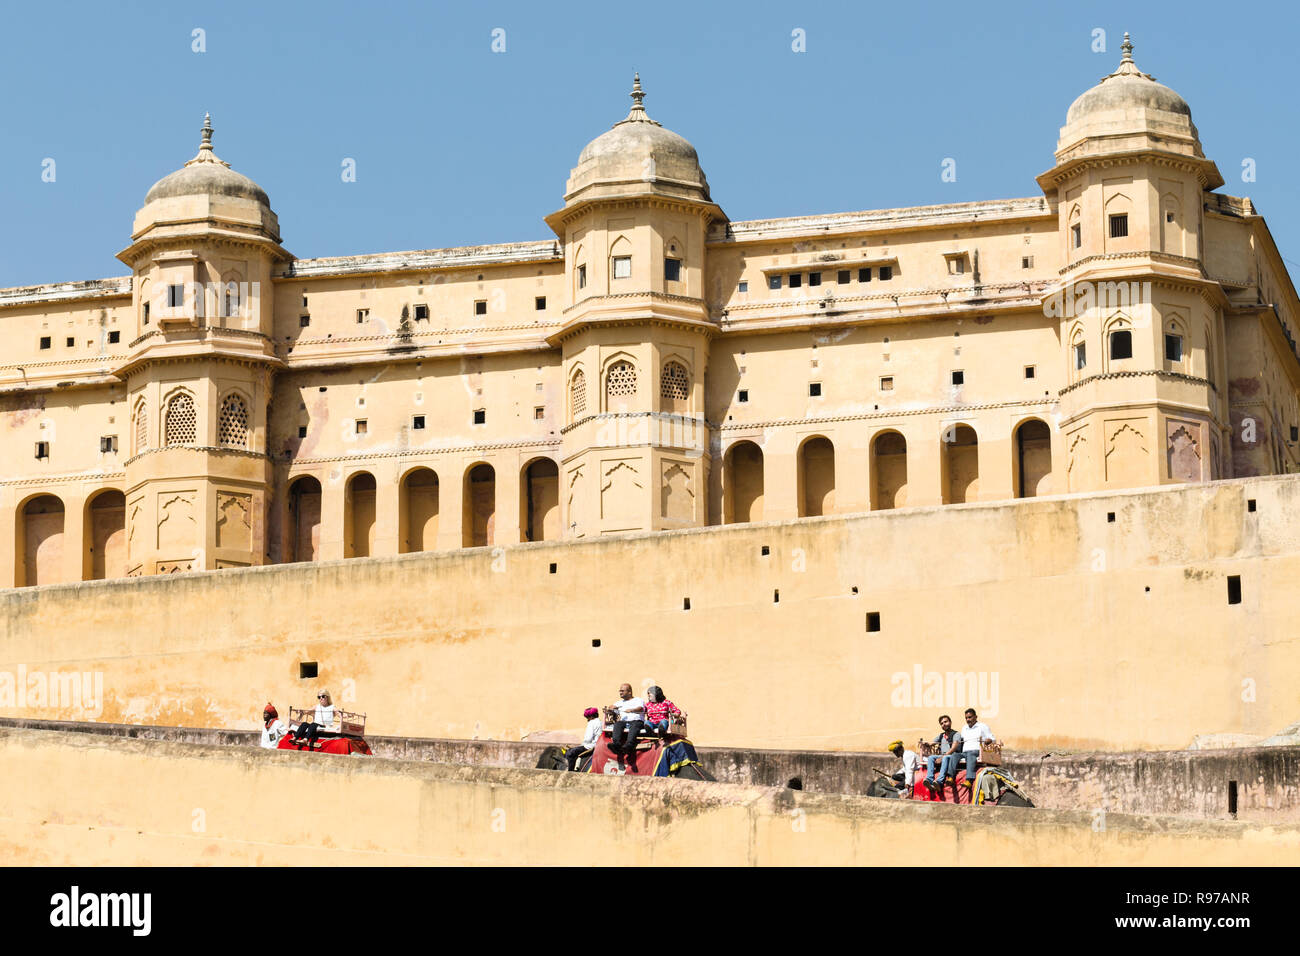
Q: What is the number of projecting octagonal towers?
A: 3